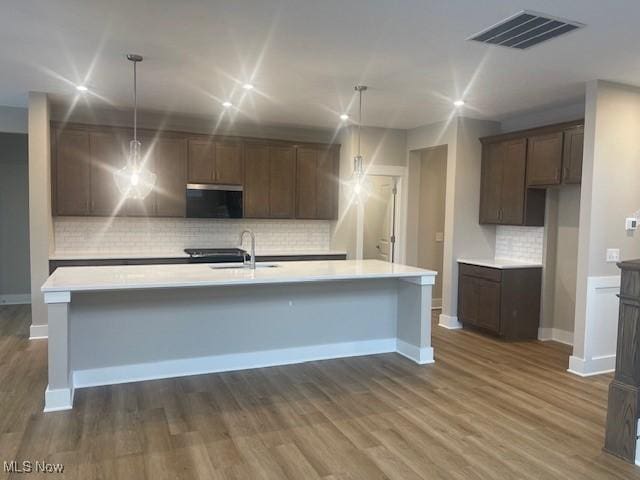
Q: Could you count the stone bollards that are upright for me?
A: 0